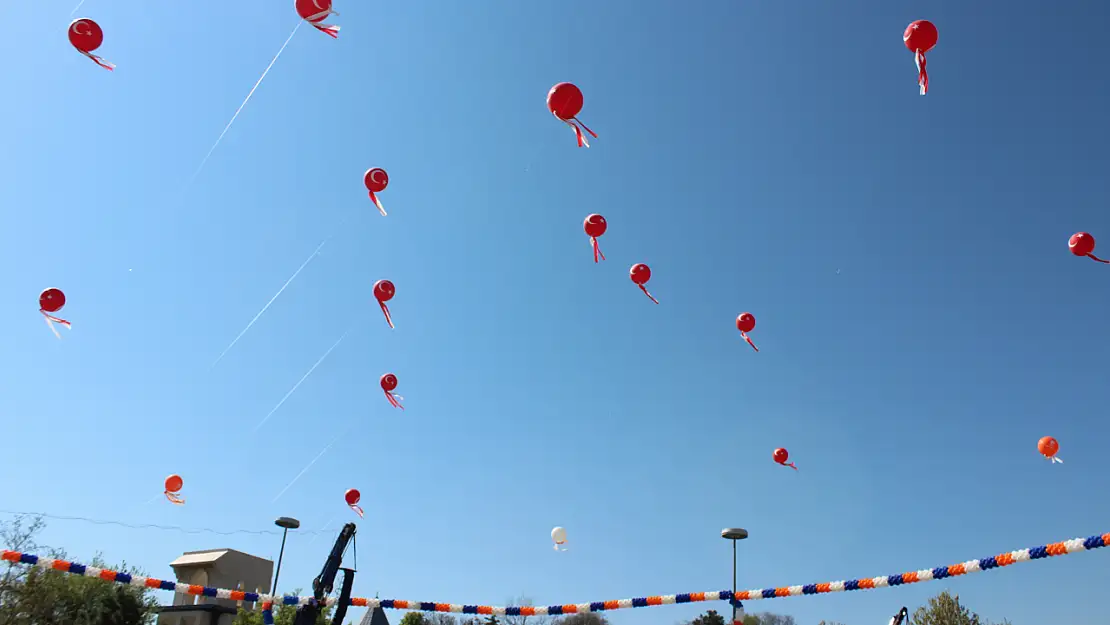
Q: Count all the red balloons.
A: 14